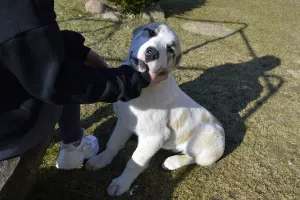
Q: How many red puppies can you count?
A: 0